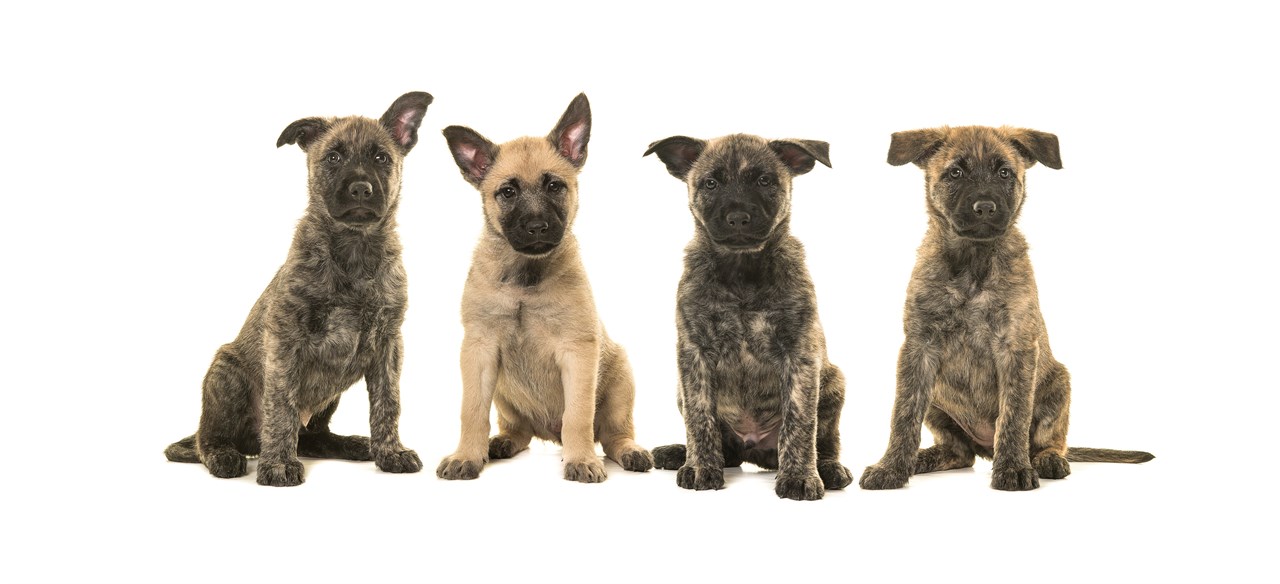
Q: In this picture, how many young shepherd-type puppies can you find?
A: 4